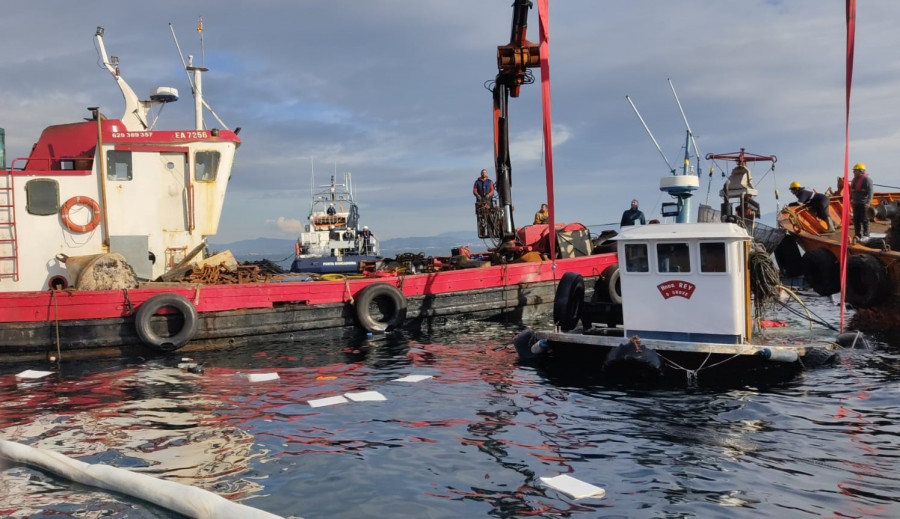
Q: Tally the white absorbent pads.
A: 6